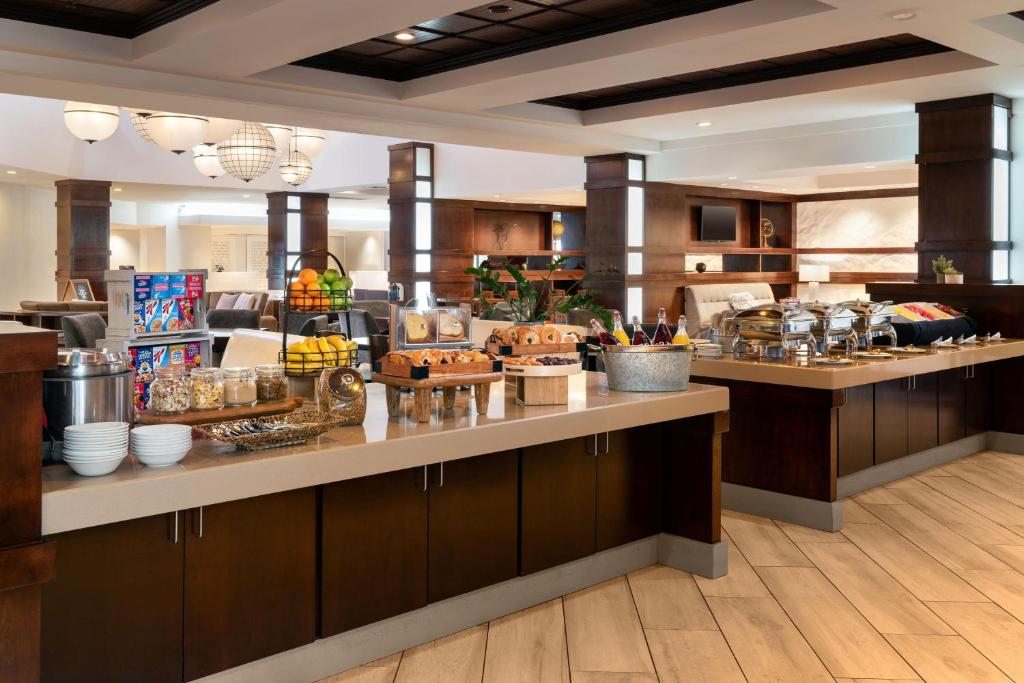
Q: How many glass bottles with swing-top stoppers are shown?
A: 5